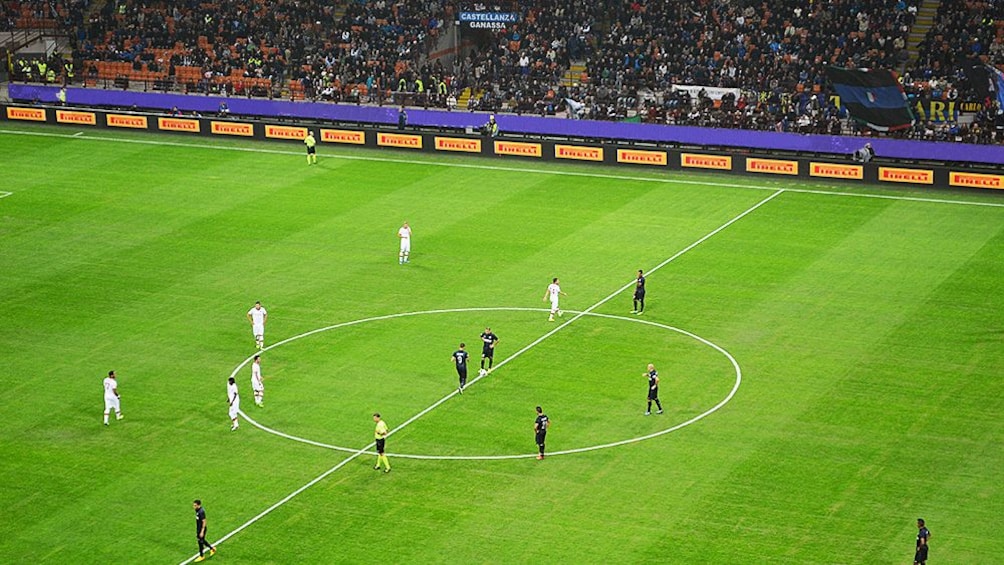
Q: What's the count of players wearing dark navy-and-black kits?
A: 7